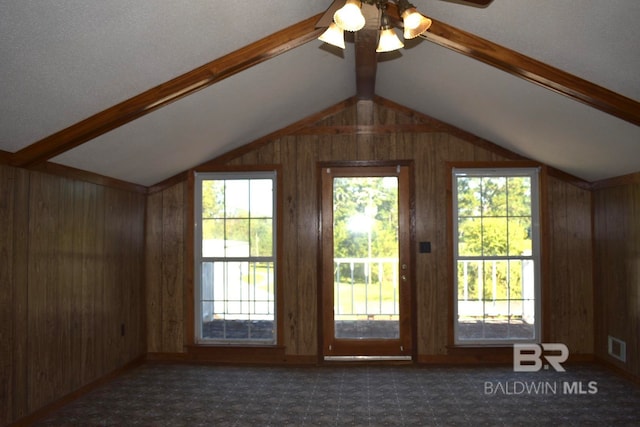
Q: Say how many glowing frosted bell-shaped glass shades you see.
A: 4